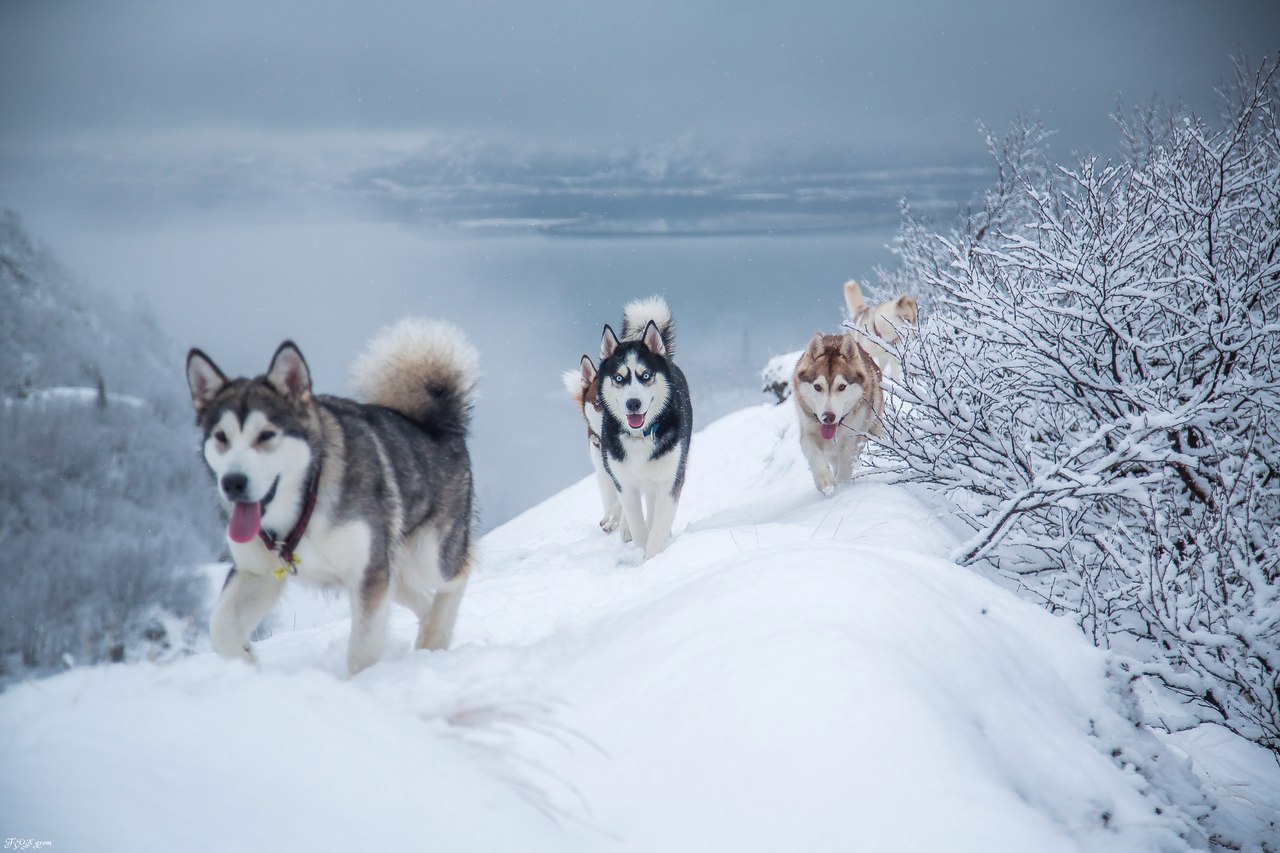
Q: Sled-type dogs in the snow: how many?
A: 5